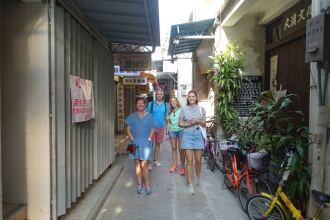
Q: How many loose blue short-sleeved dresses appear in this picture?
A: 1